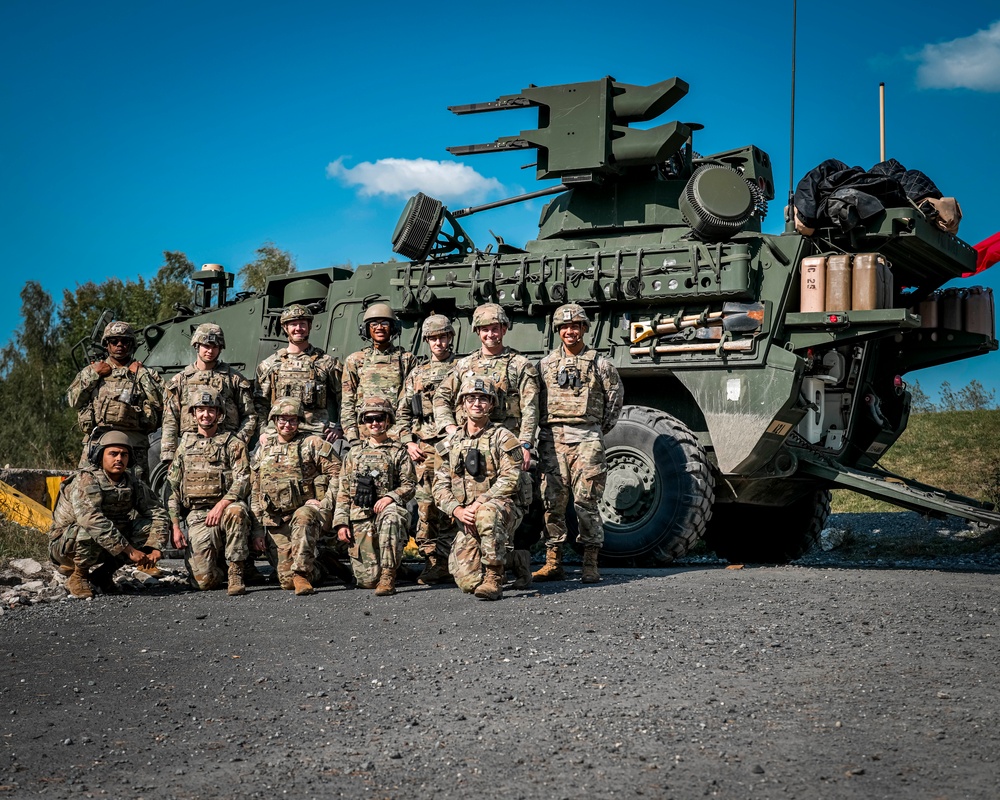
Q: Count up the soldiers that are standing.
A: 7